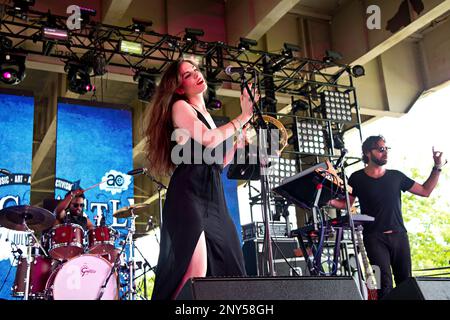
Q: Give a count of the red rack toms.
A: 2